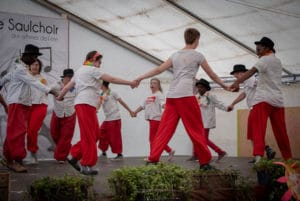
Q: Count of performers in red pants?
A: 10